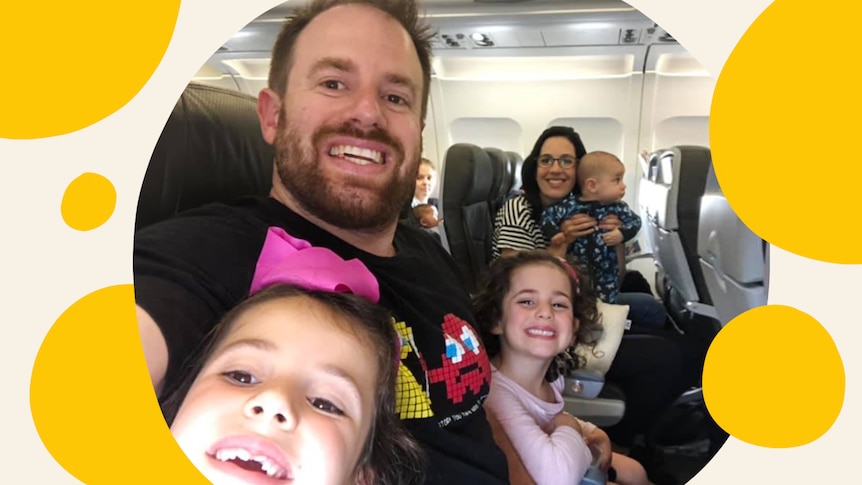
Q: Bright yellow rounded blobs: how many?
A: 5